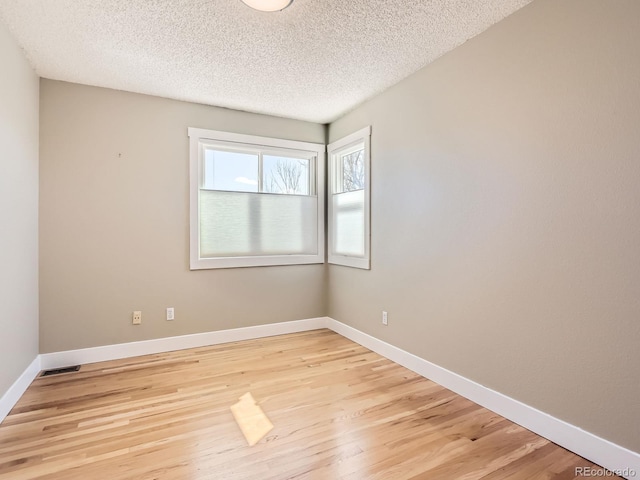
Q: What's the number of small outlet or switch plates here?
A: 3